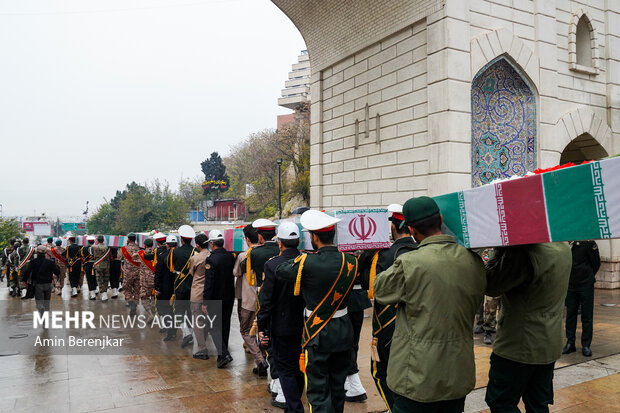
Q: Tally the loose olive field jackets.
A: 2